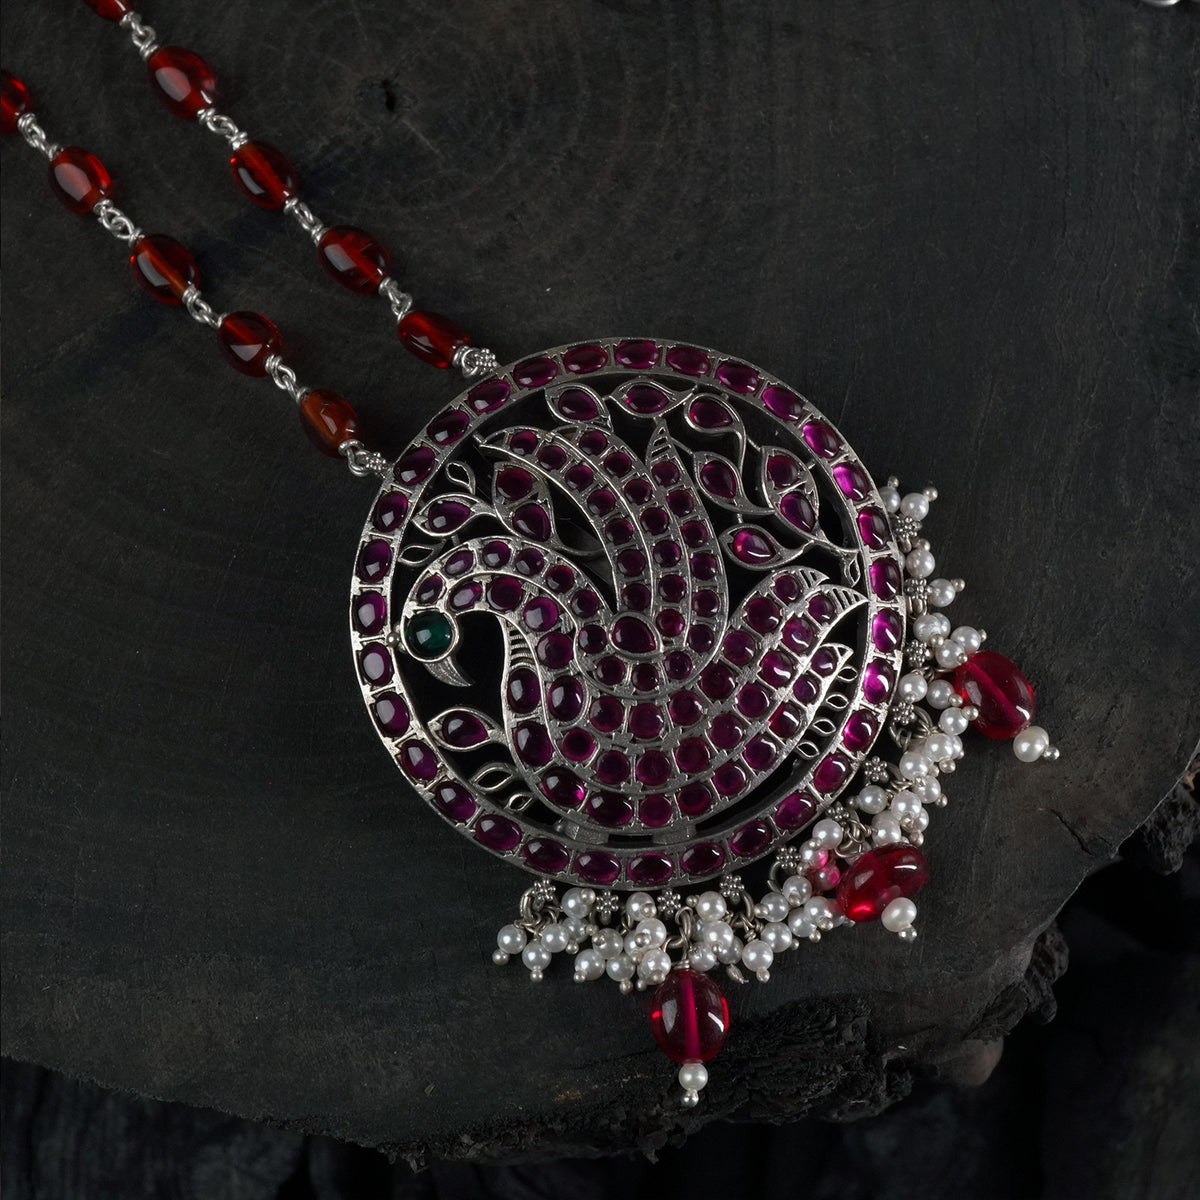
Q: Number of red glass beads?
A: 13